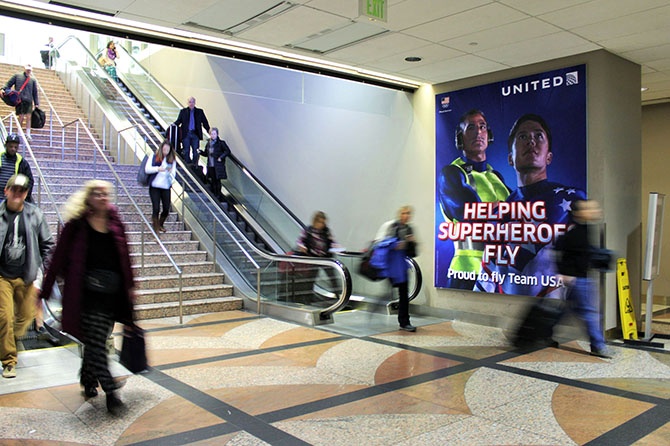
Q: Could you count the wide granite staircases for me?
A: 1